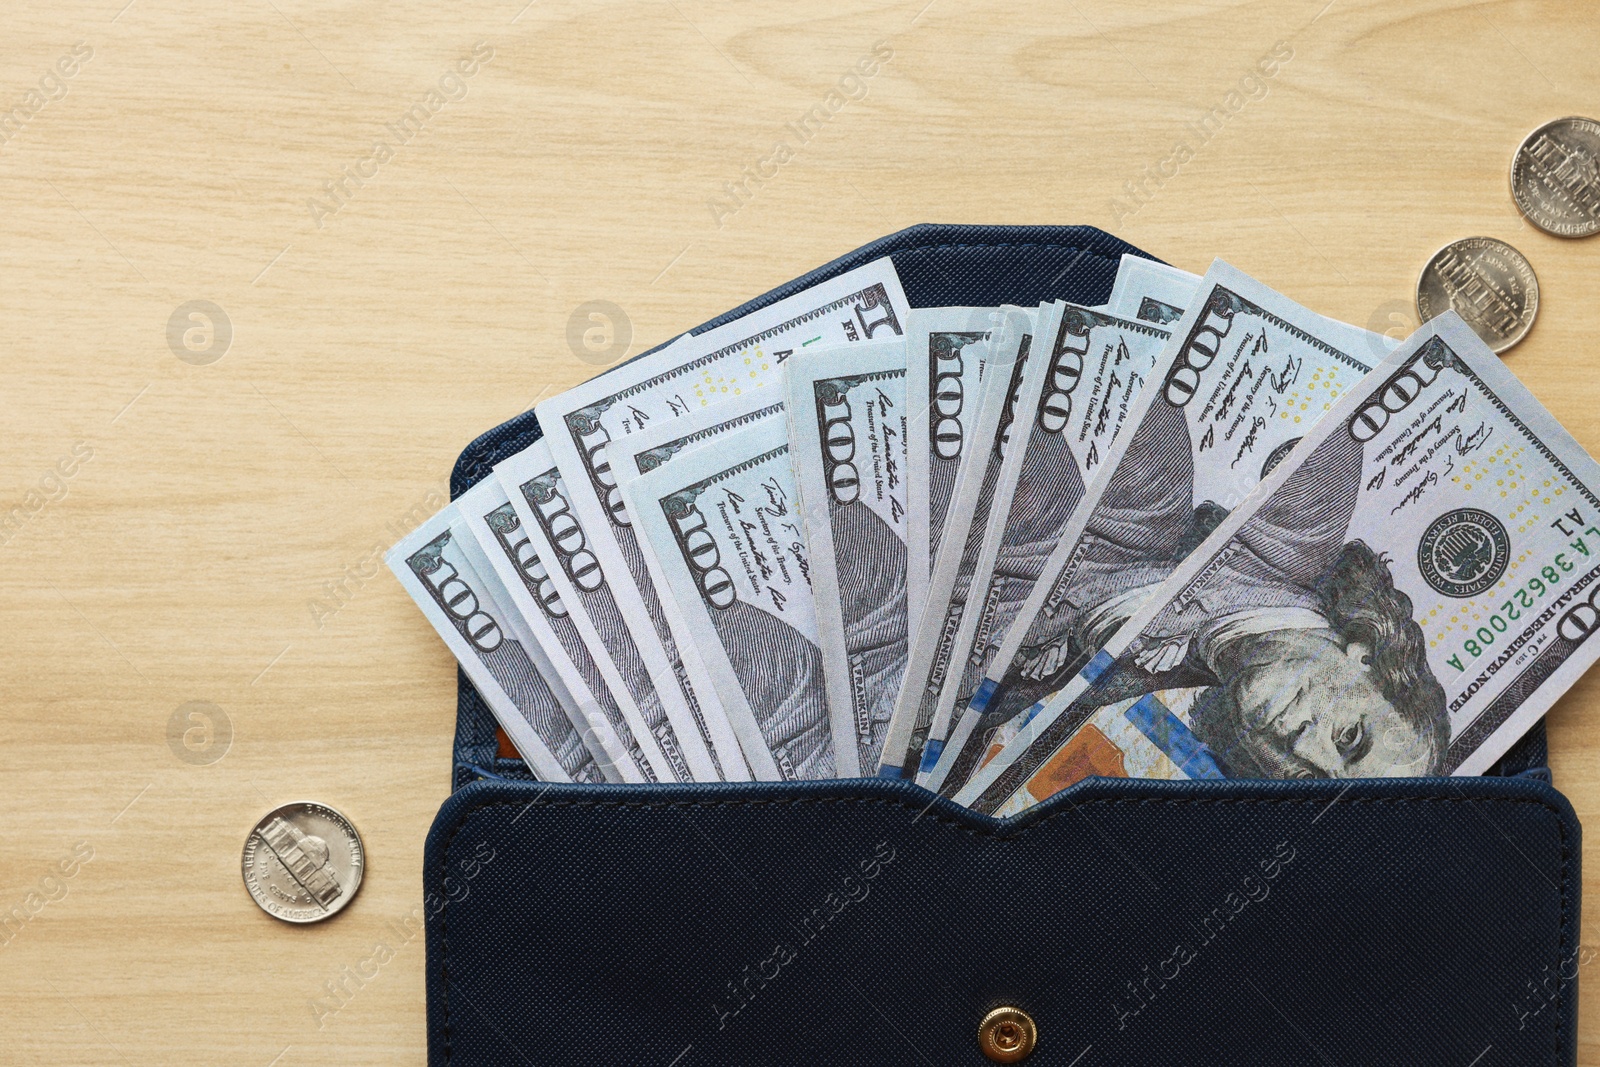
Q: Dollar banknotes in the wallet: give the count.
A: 13